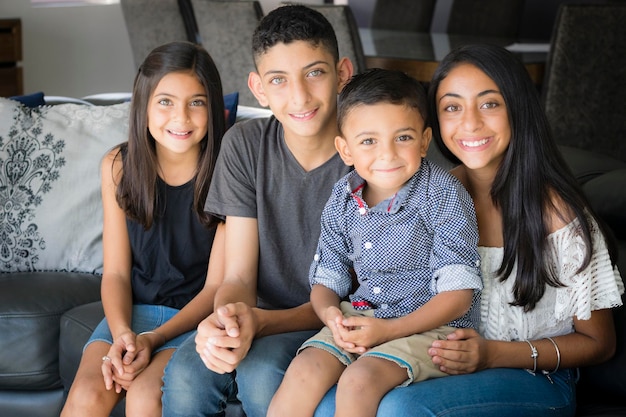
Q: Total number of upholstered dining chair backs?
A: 6